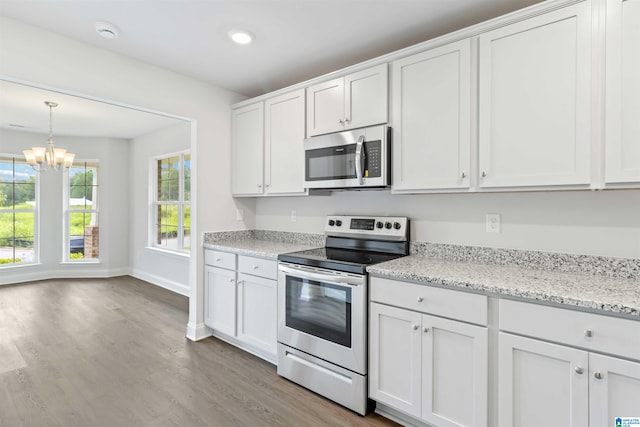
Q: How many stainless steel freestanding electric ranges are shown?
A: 1